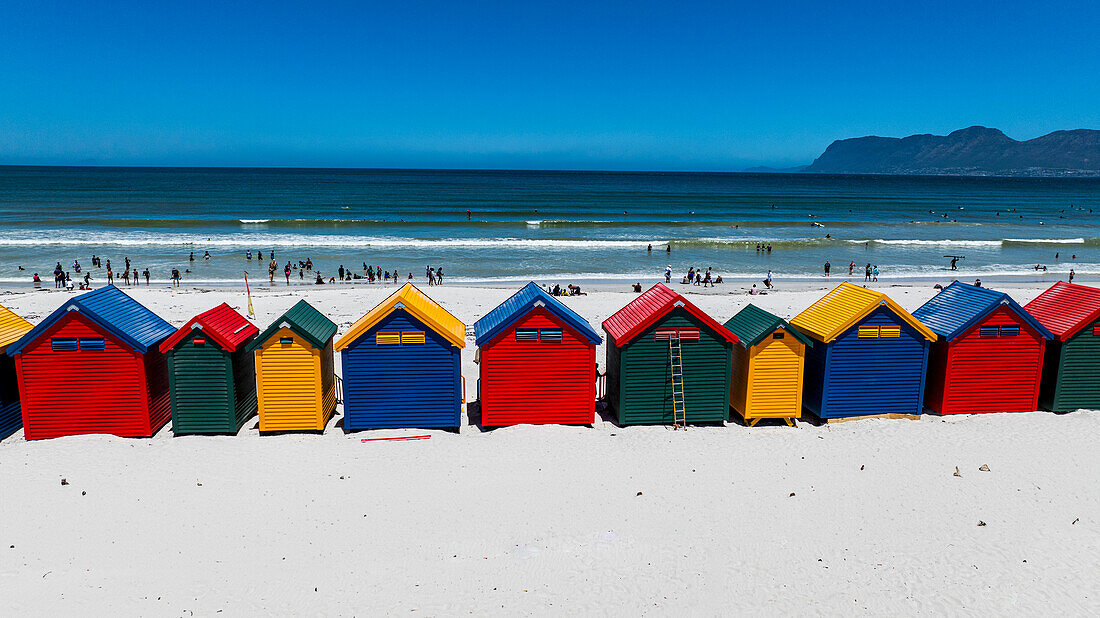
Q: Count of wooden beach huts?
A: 11